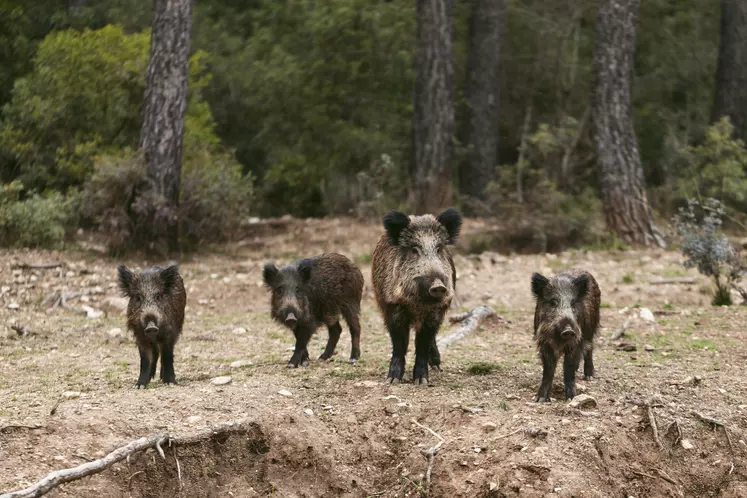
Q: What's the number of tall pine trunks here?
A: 5